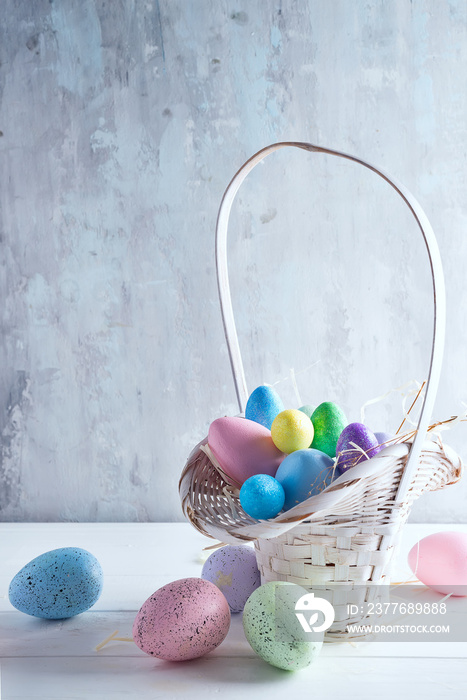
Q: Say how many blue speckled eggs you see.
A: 1